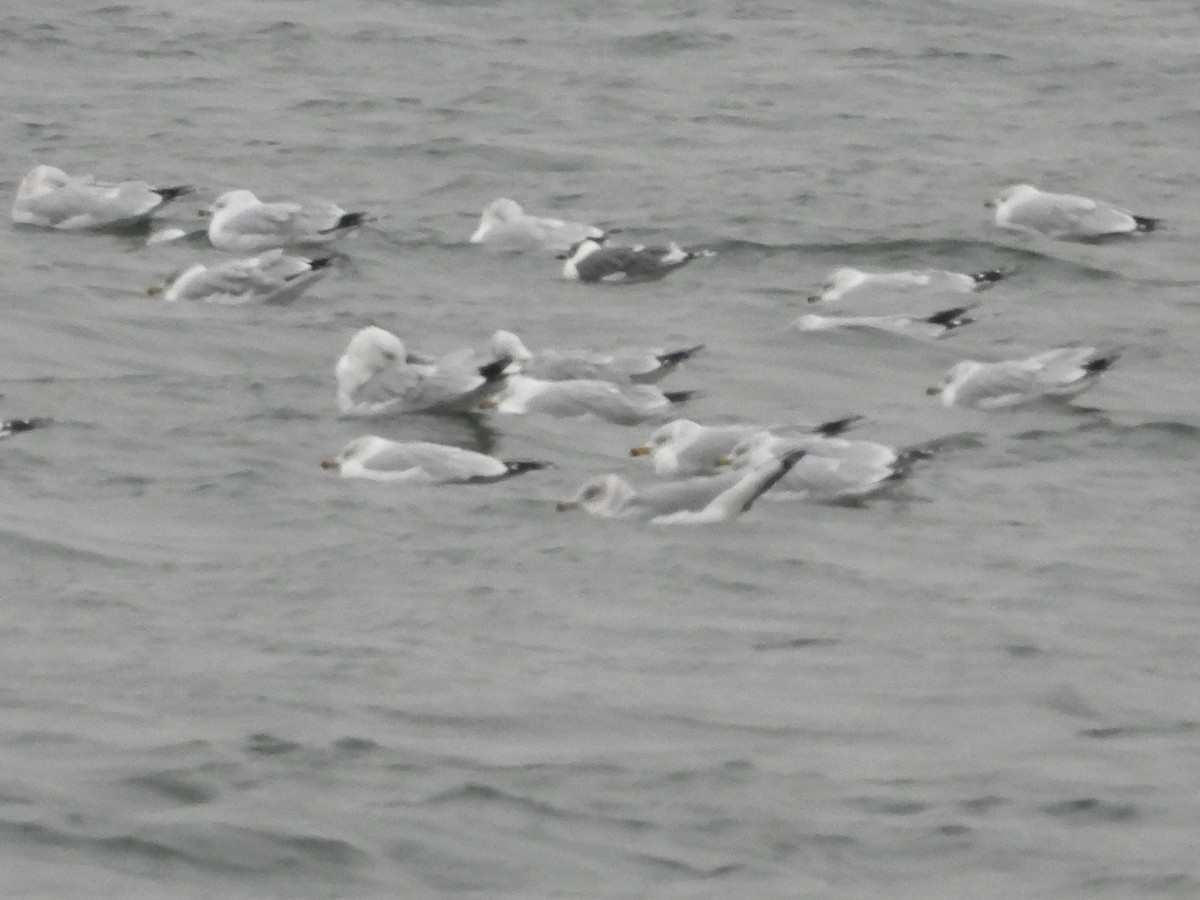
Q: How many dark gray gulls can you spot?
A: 1